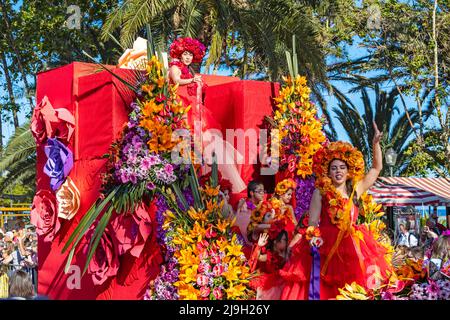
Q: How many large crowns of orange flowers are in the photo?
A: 1